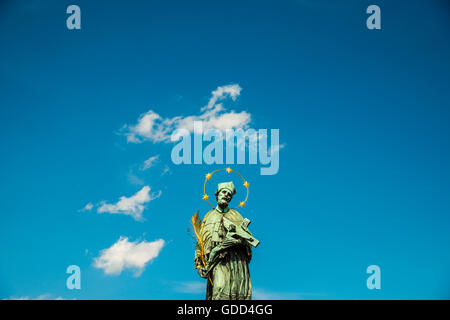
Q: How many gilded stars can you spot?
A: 5